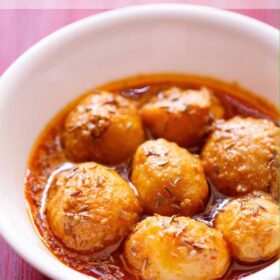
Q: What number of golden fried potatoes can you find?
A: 7